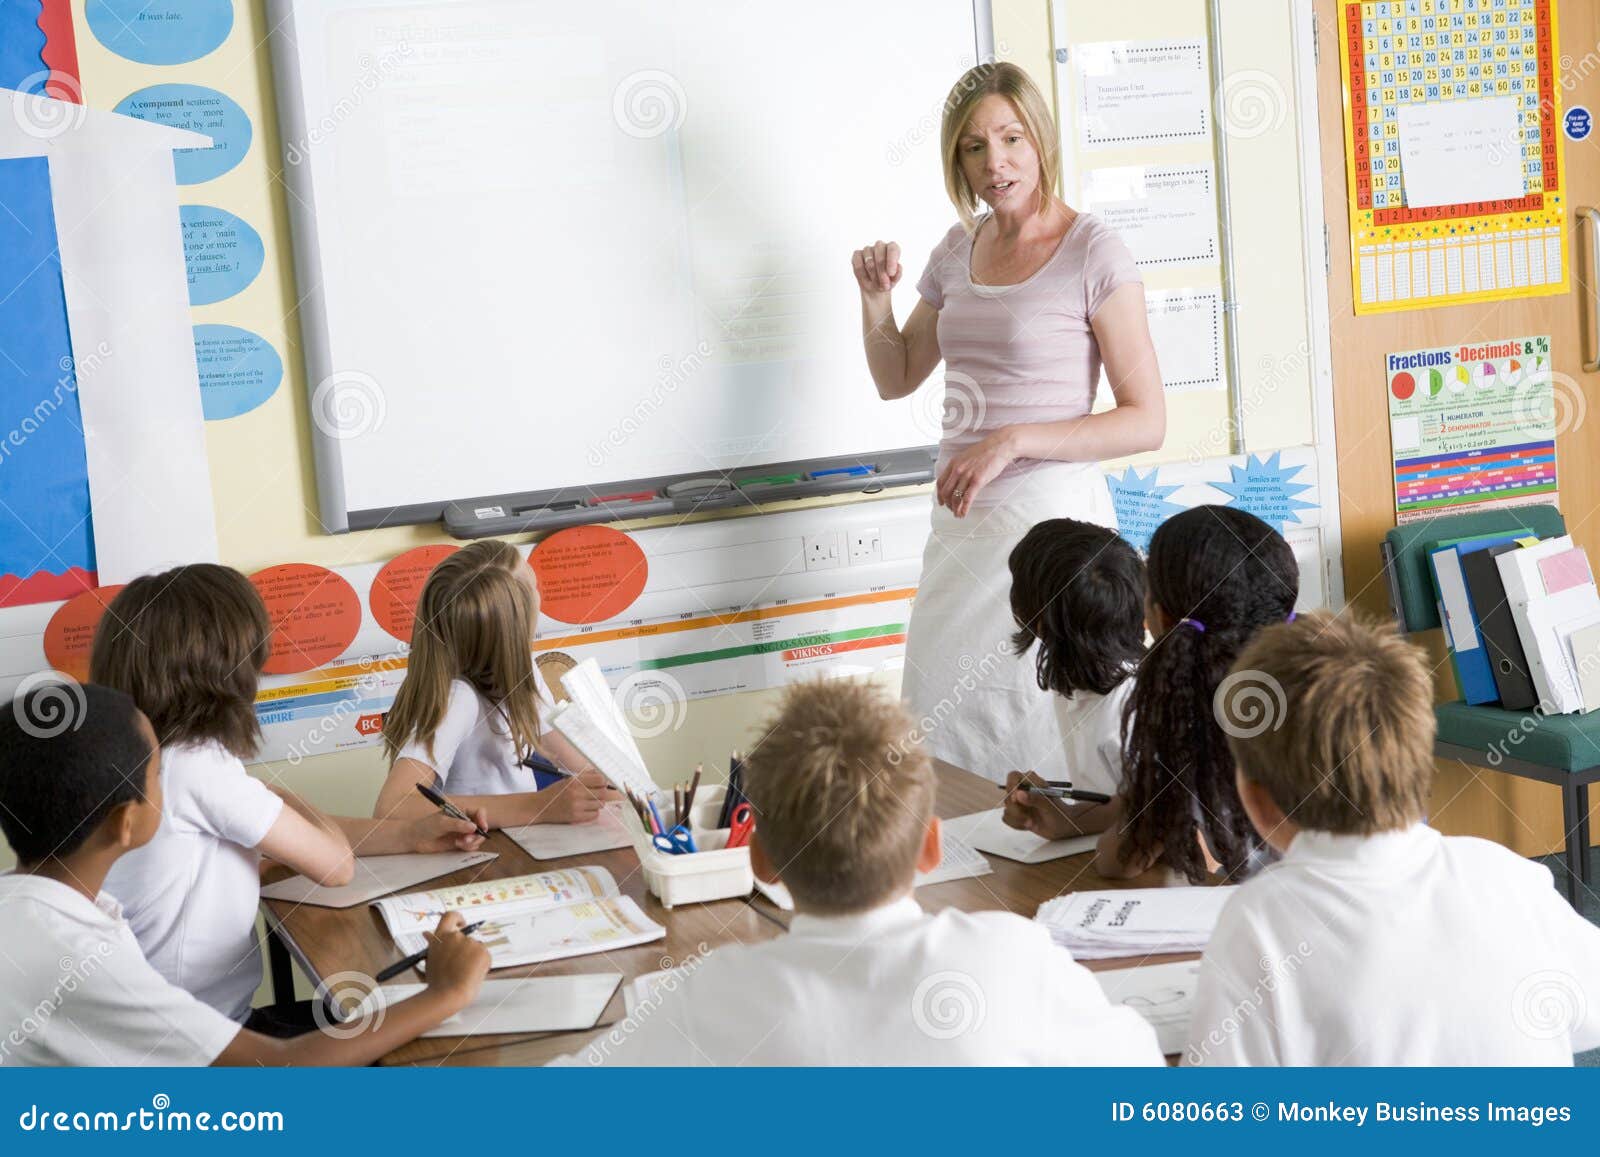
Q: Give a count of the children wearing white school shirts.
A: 7